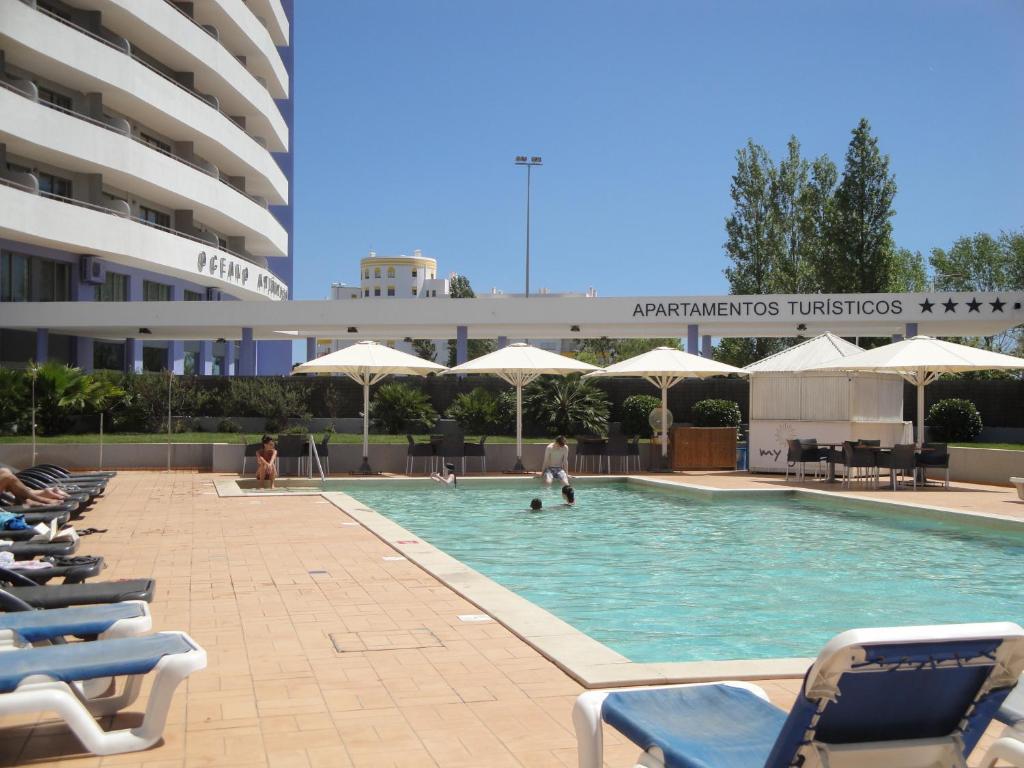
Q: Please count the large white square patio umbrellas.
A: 4